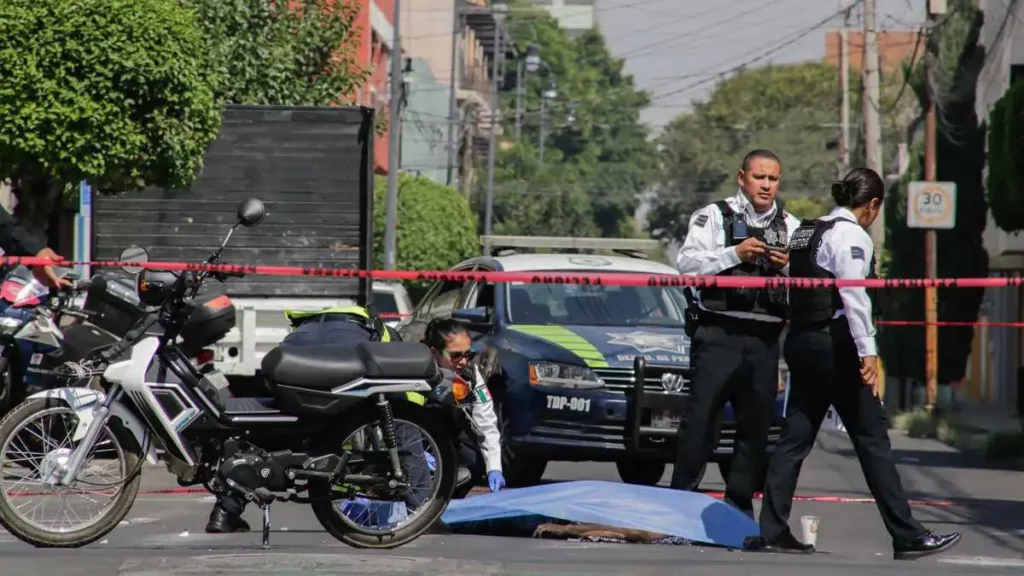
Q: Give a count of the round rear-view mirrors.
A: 2